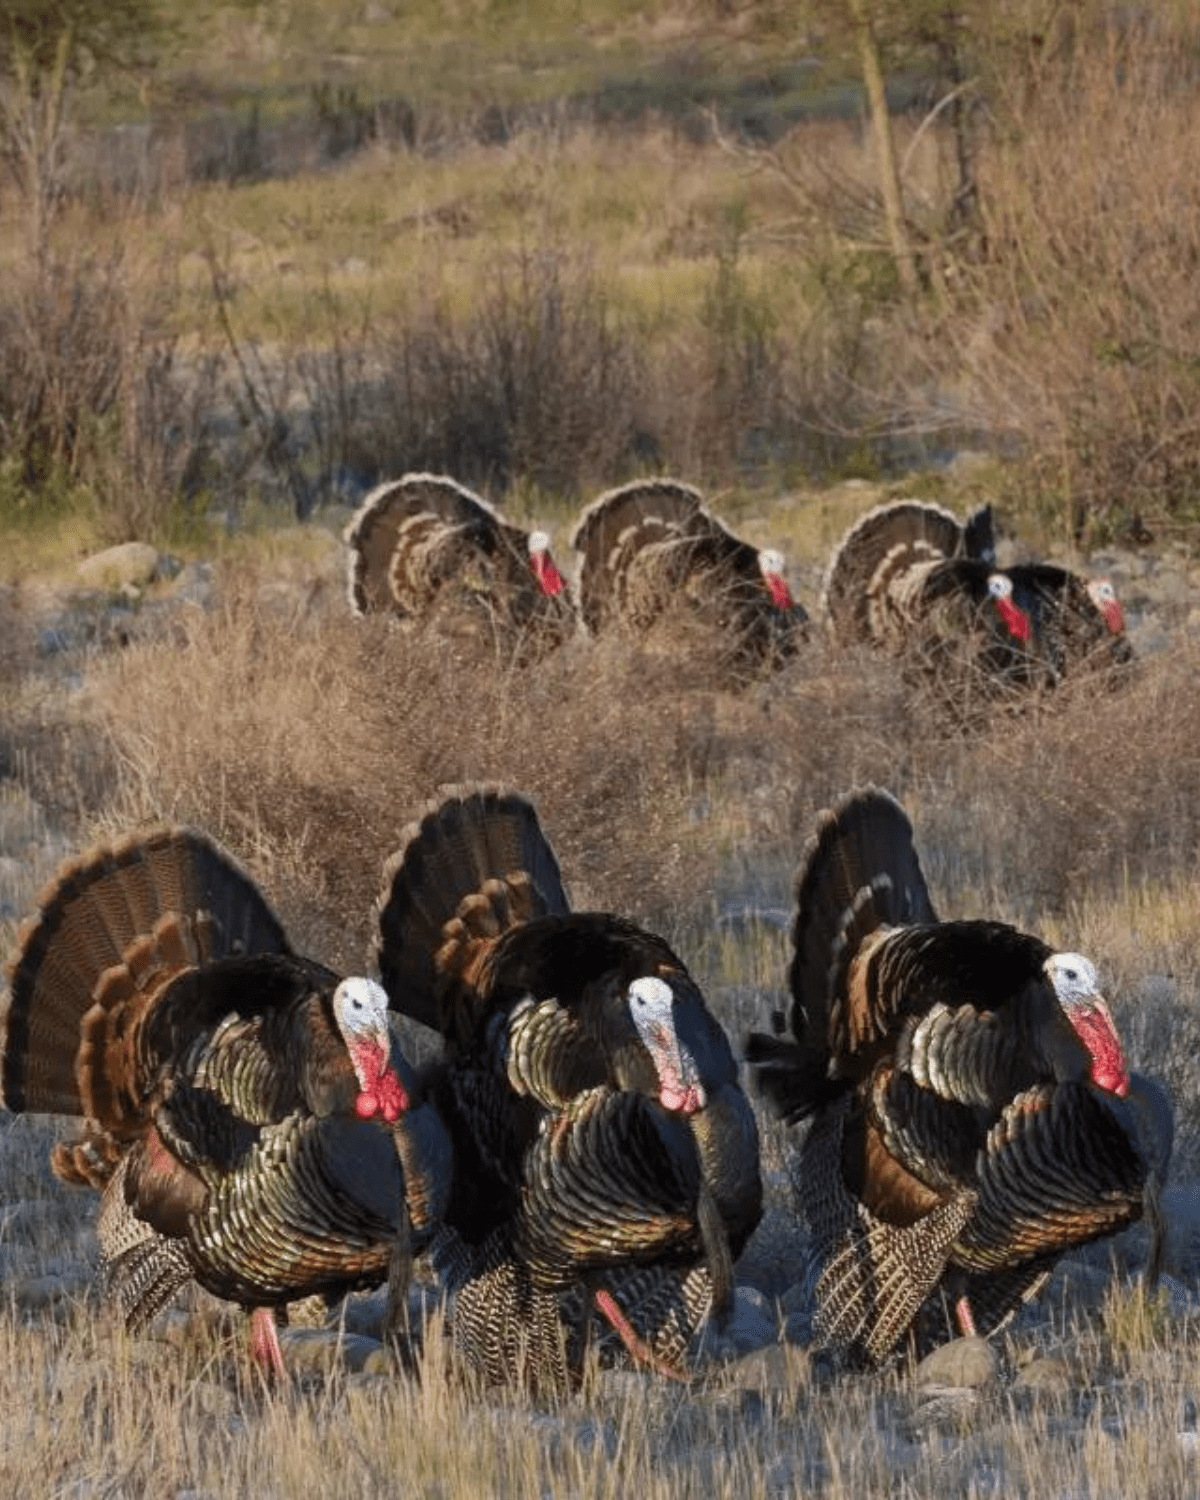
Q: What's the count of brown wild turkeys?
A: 7